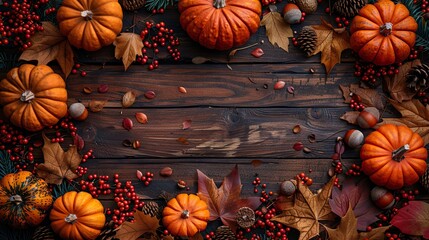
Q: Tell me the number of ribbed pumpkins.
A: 8